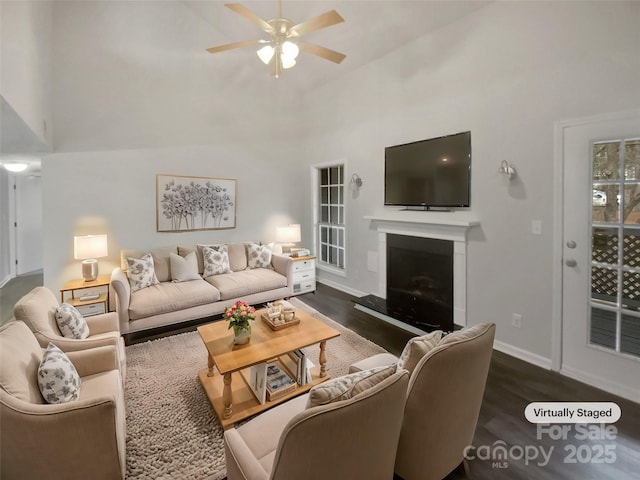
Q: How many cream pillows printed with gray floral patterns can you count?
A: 7